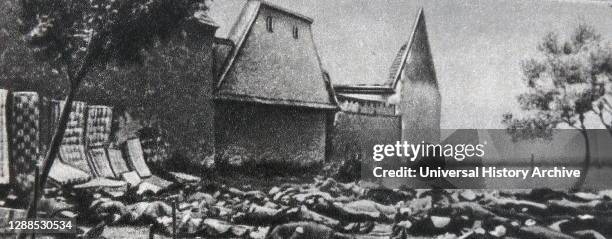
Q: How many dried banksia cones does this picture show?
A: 0